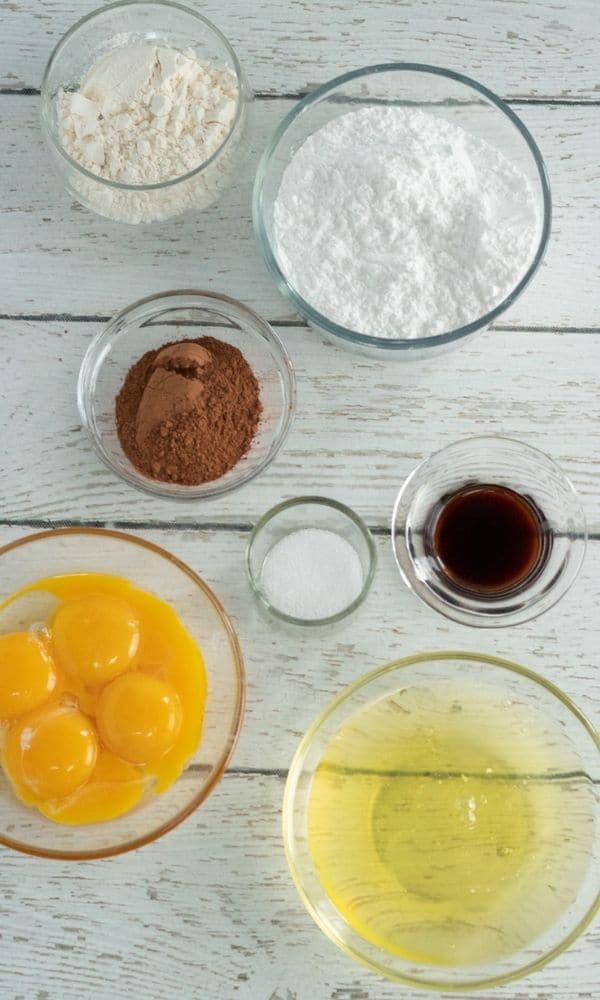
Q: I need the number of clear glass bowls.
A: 7